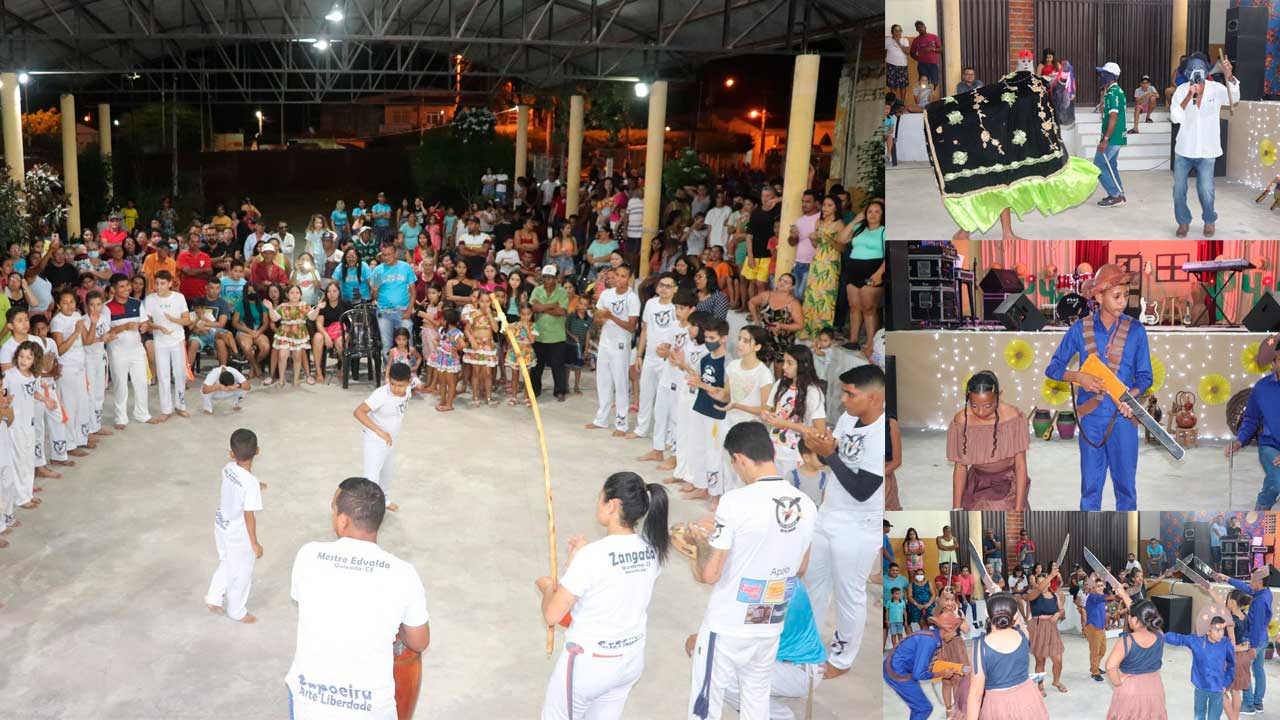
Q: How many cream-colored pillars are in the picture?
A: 11